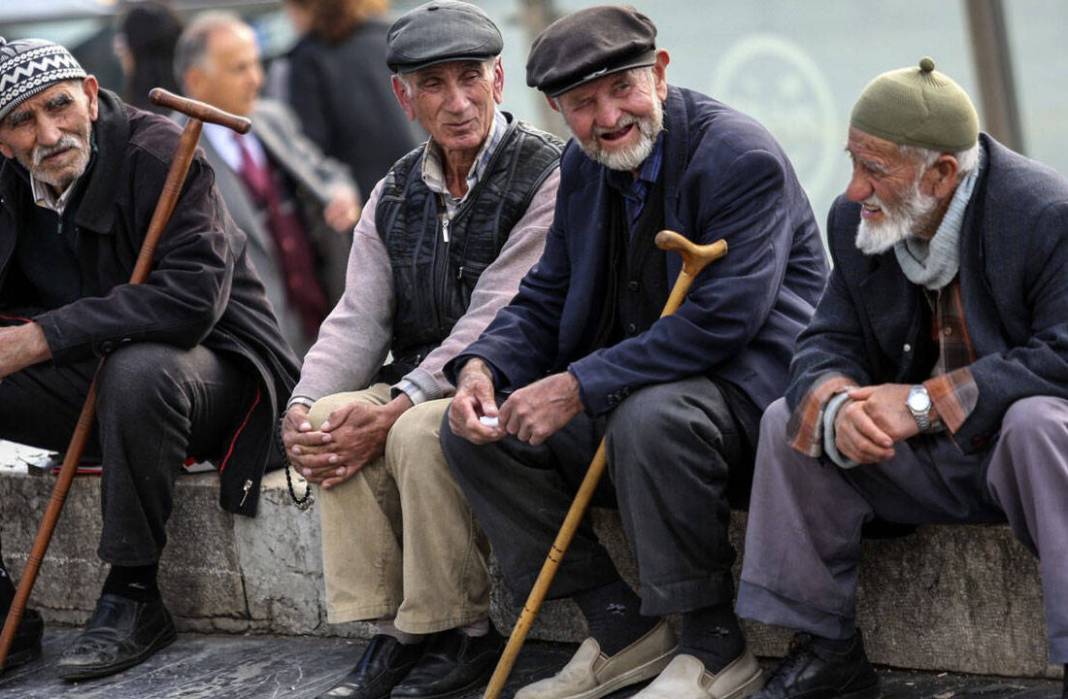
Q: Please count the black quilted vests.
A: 1